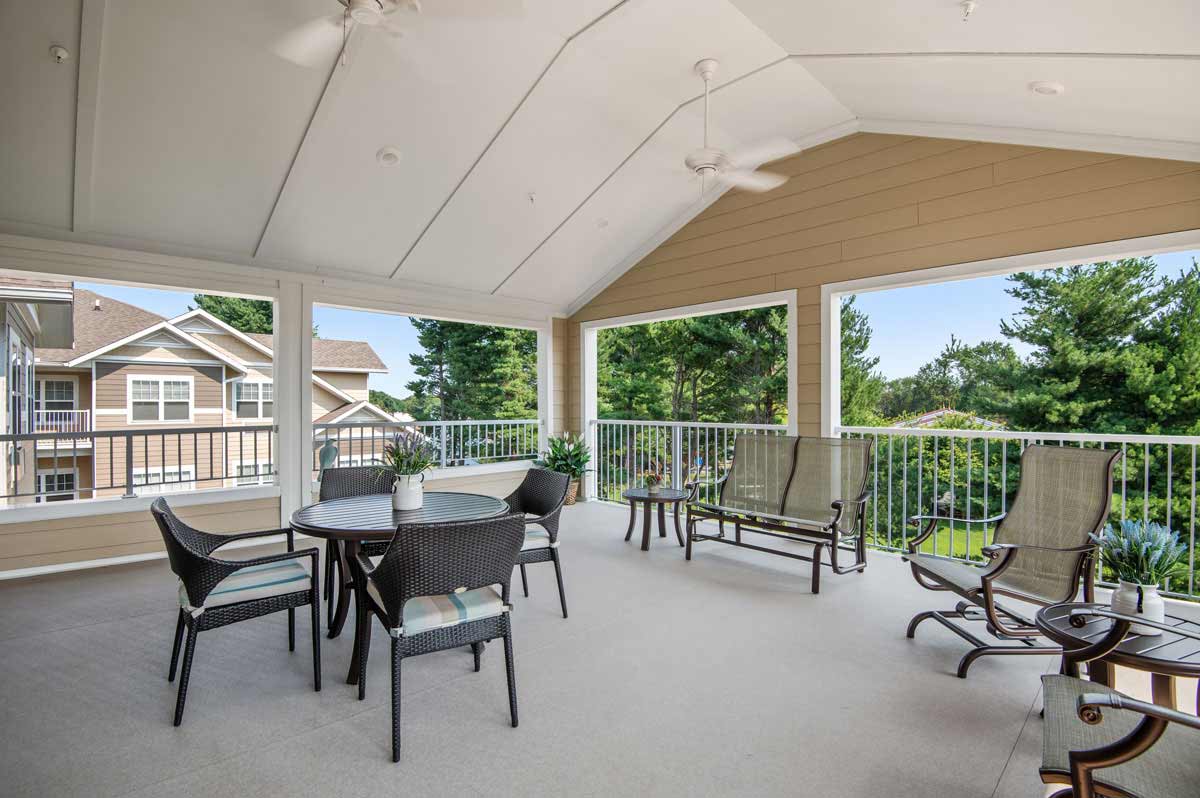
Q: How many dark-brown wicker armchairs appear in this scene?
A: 4